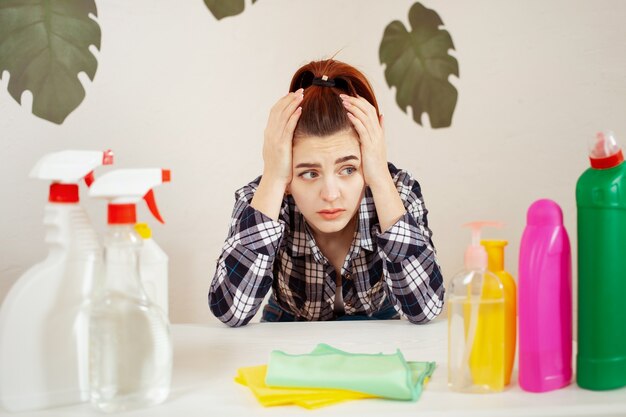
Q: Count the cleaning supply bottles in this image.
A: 7